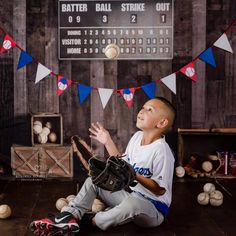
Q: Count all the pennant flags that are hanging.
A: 12